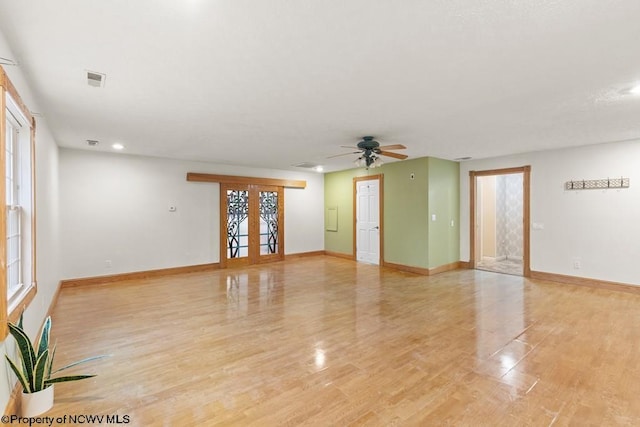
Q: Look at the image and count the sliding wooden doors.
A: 2